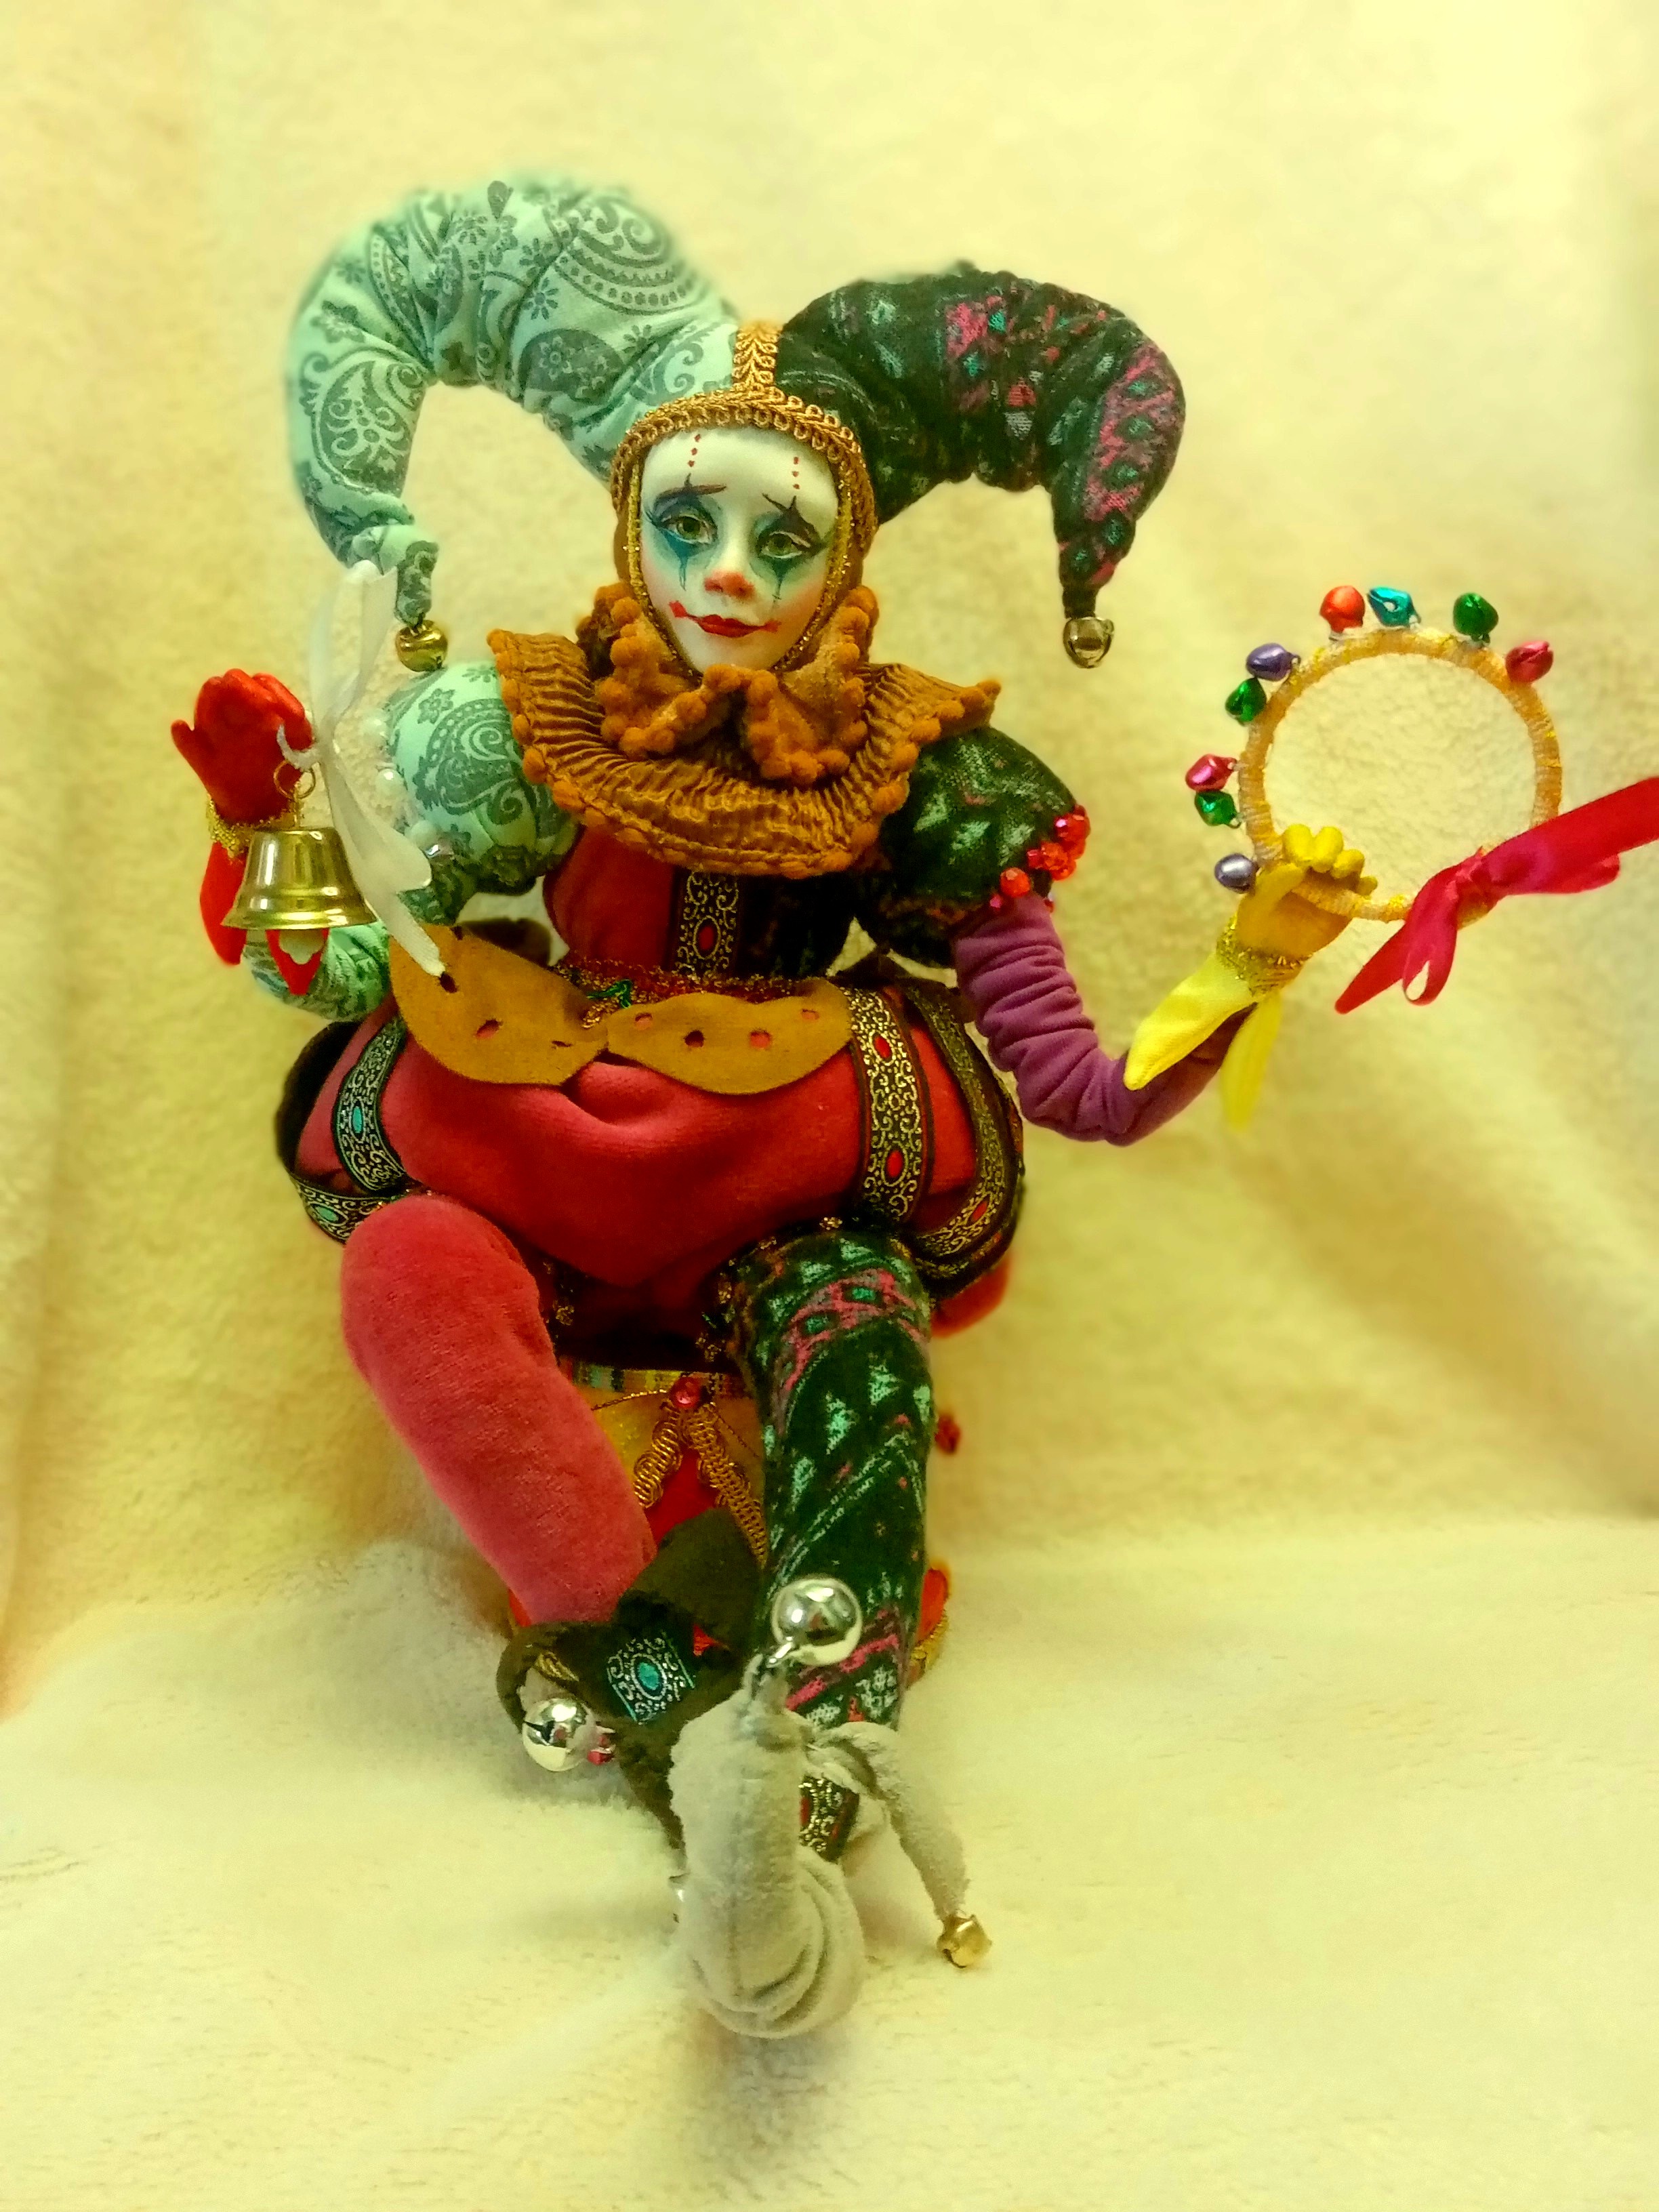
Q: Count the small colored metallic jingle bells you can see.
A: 9